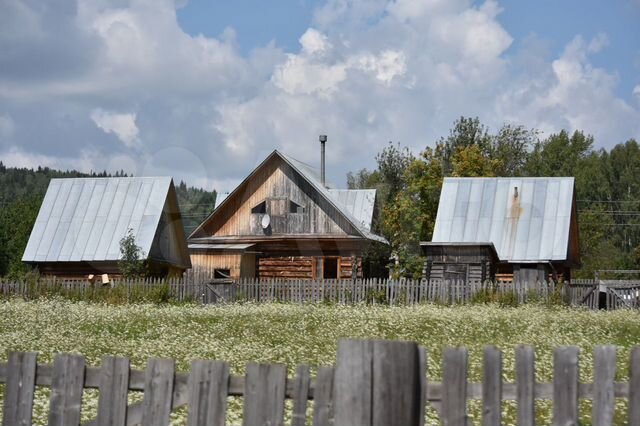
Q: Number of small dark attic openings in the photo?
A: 2